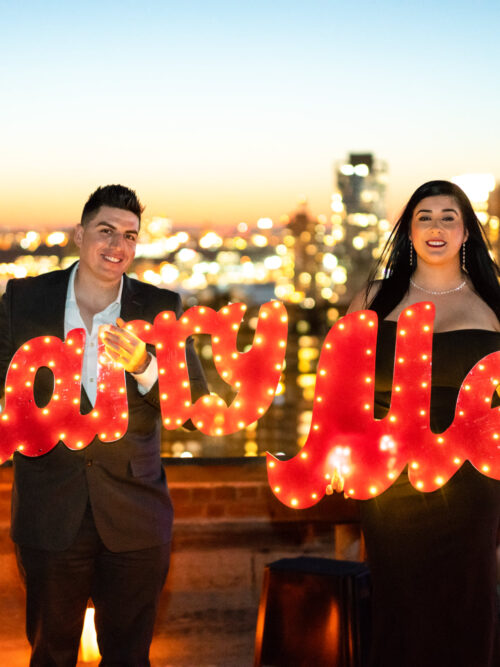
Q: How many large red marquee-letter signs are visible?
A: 2